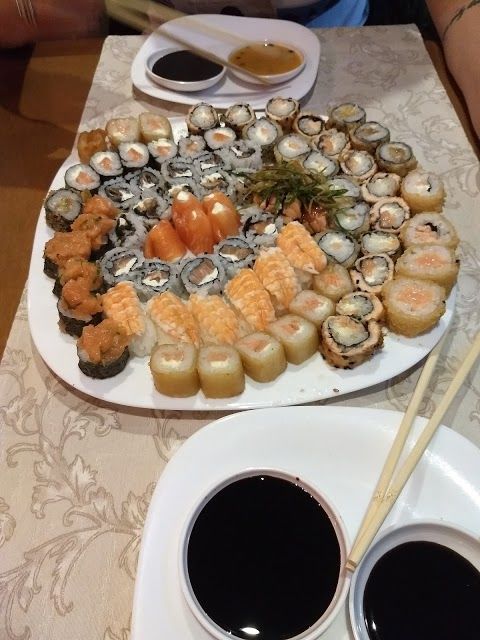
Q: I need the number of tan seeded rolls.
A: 12